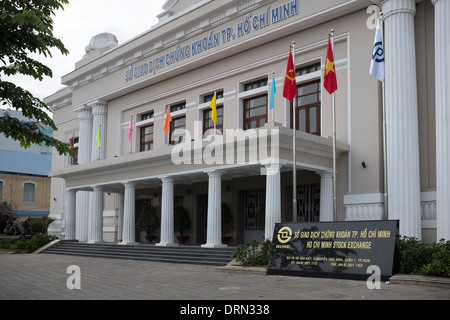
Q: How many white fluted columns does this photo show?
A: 11